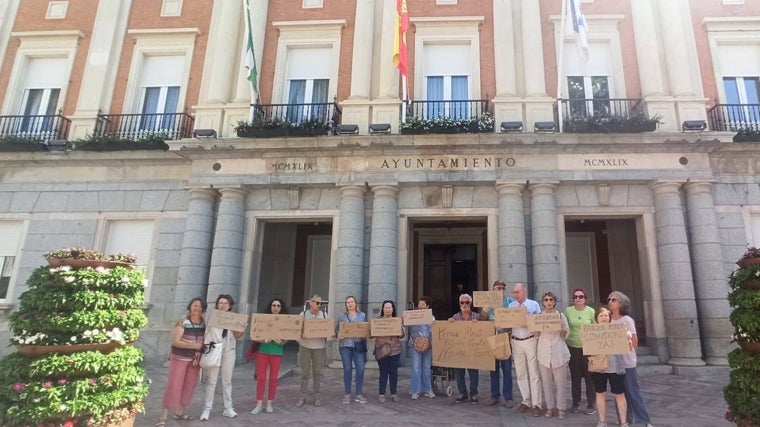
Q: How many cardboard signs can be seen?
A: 11